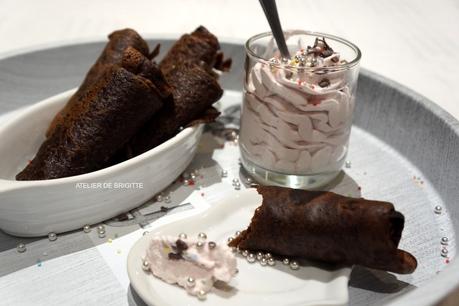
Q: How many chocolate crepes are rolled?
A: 5